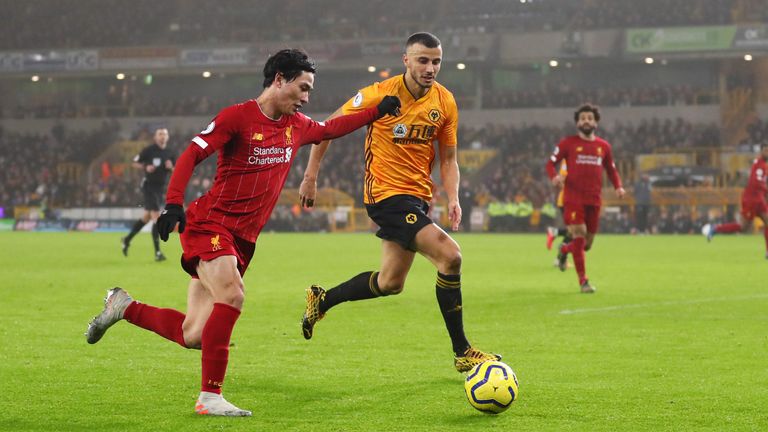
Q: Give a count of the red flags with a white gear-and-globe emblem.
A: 0